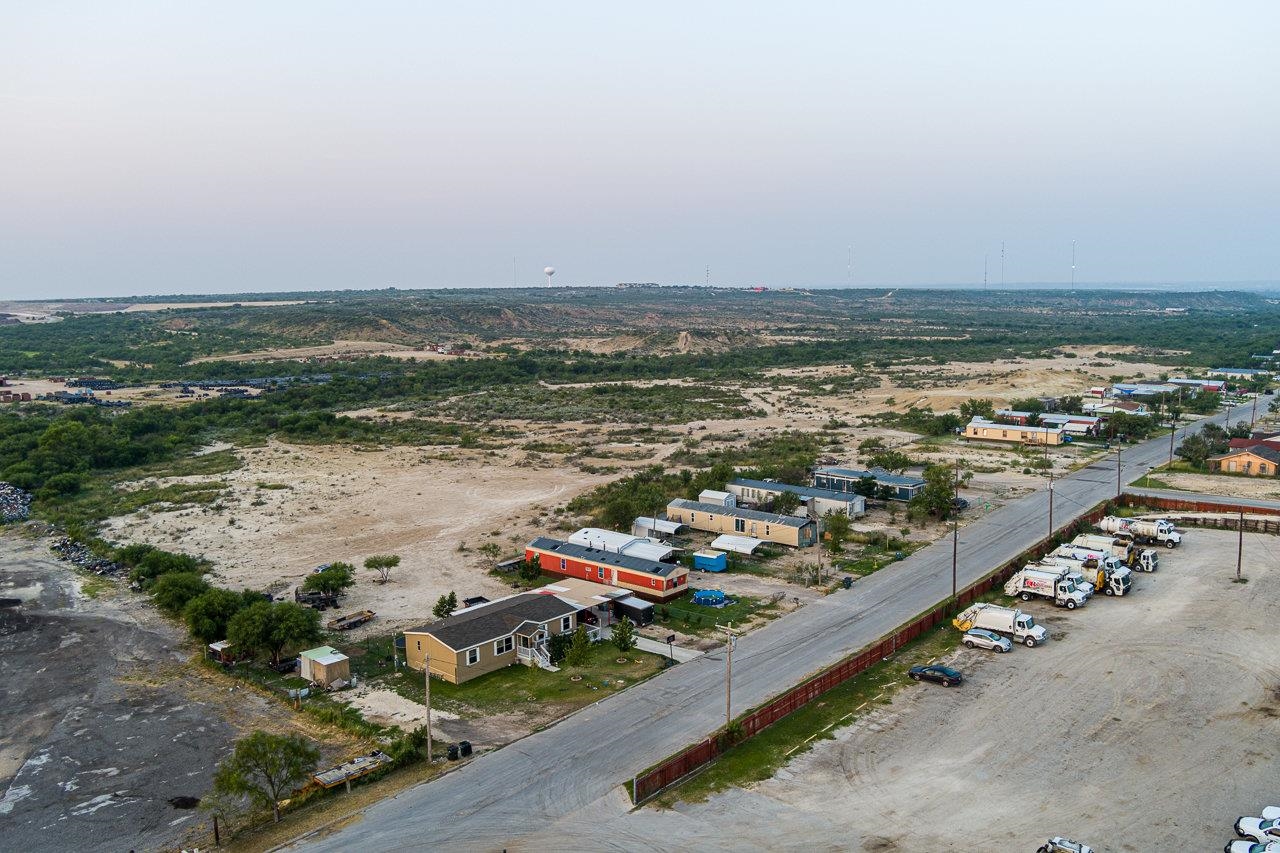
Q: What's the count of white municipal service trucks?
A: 7